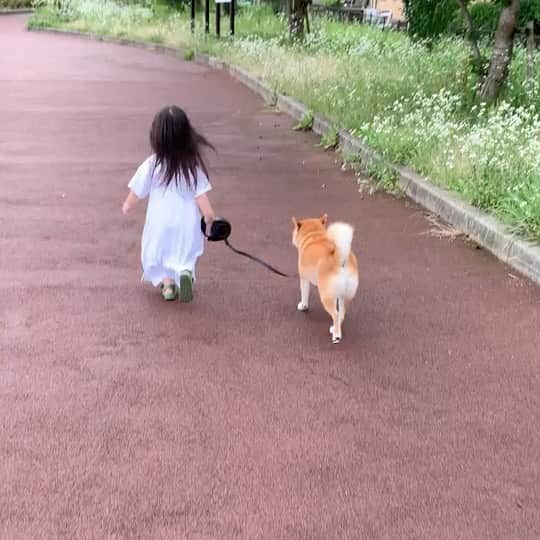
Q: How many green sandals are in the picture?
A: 2